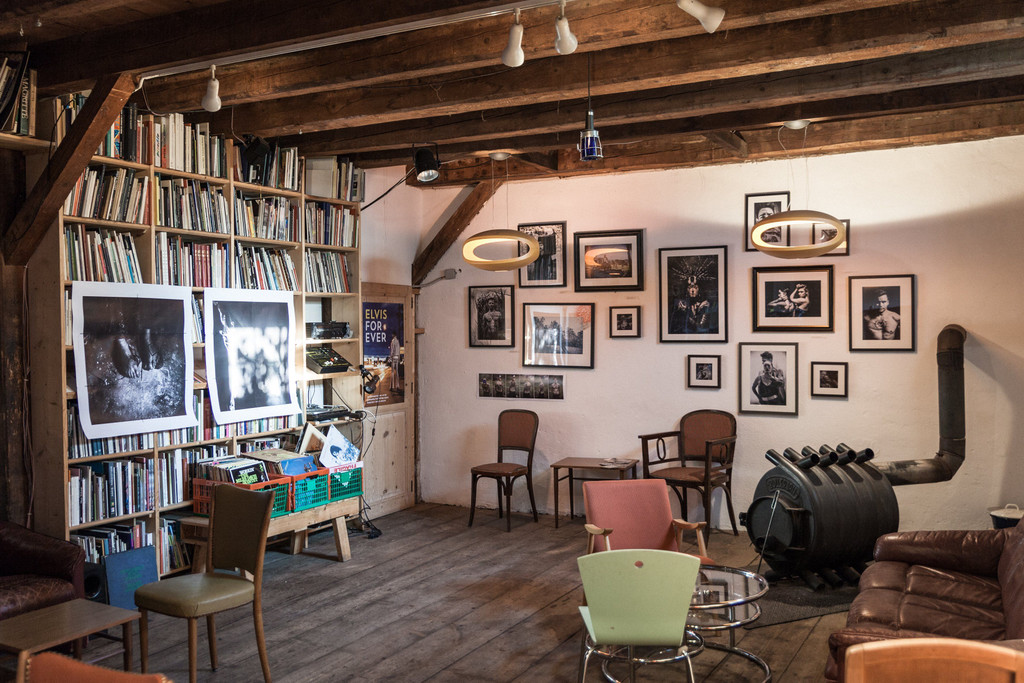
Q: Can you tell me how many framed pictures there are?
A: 13